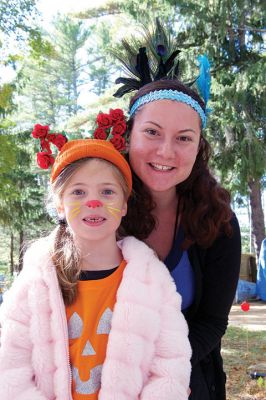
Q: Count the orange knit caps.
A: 1